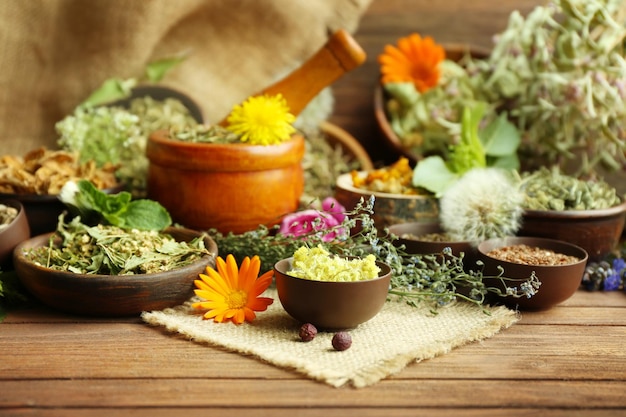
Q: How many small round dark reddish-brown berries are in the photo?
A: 2